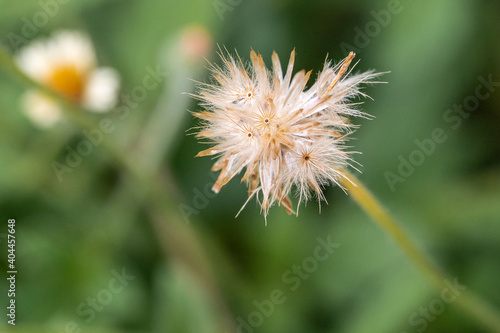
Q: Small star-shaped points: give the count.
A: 4